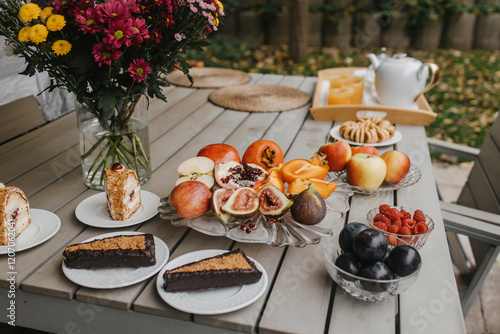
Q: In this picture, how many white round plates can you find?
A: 5